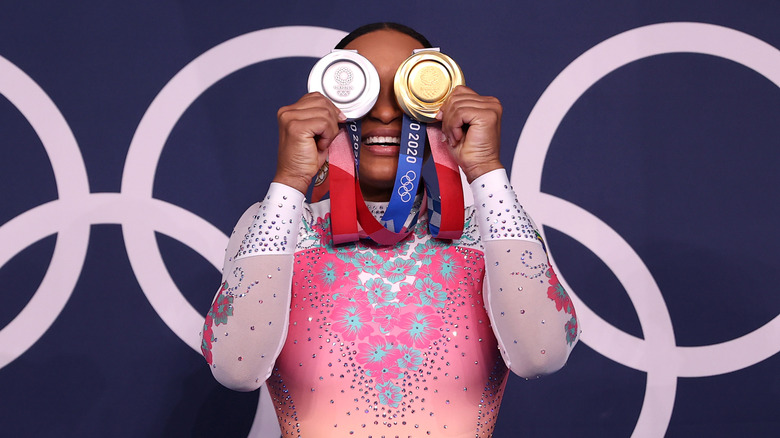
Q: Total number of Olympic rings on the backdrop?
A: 5